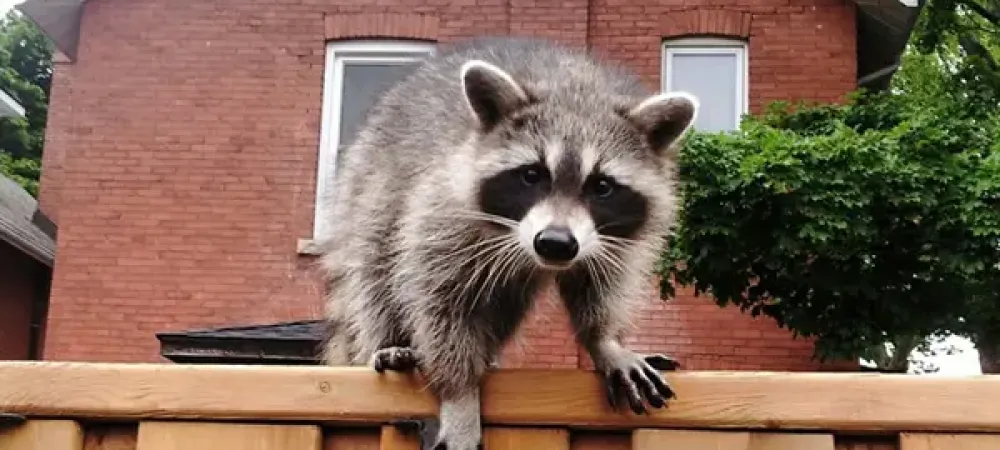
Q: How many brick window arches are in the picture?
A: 2